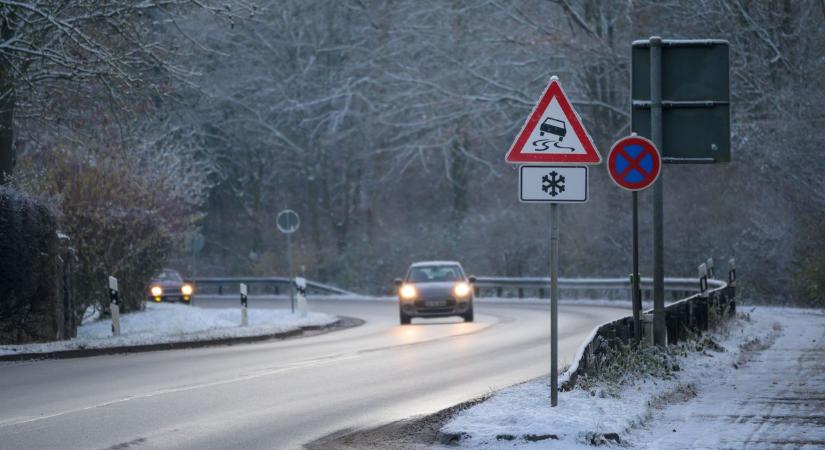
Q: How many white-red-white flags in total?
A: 0